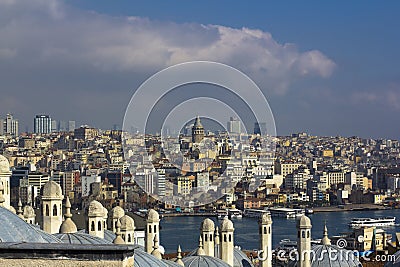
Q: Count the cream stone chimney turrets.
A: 12